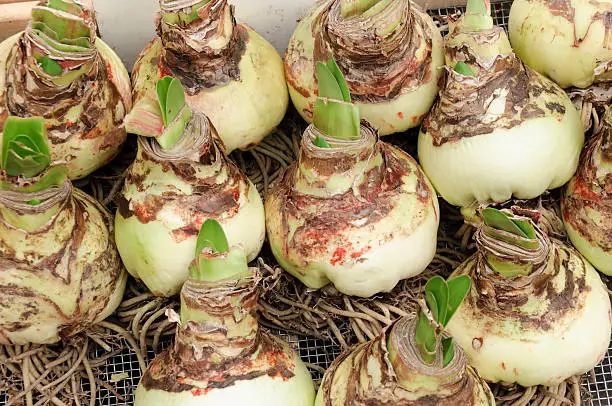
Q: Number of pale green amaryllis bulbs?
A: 12